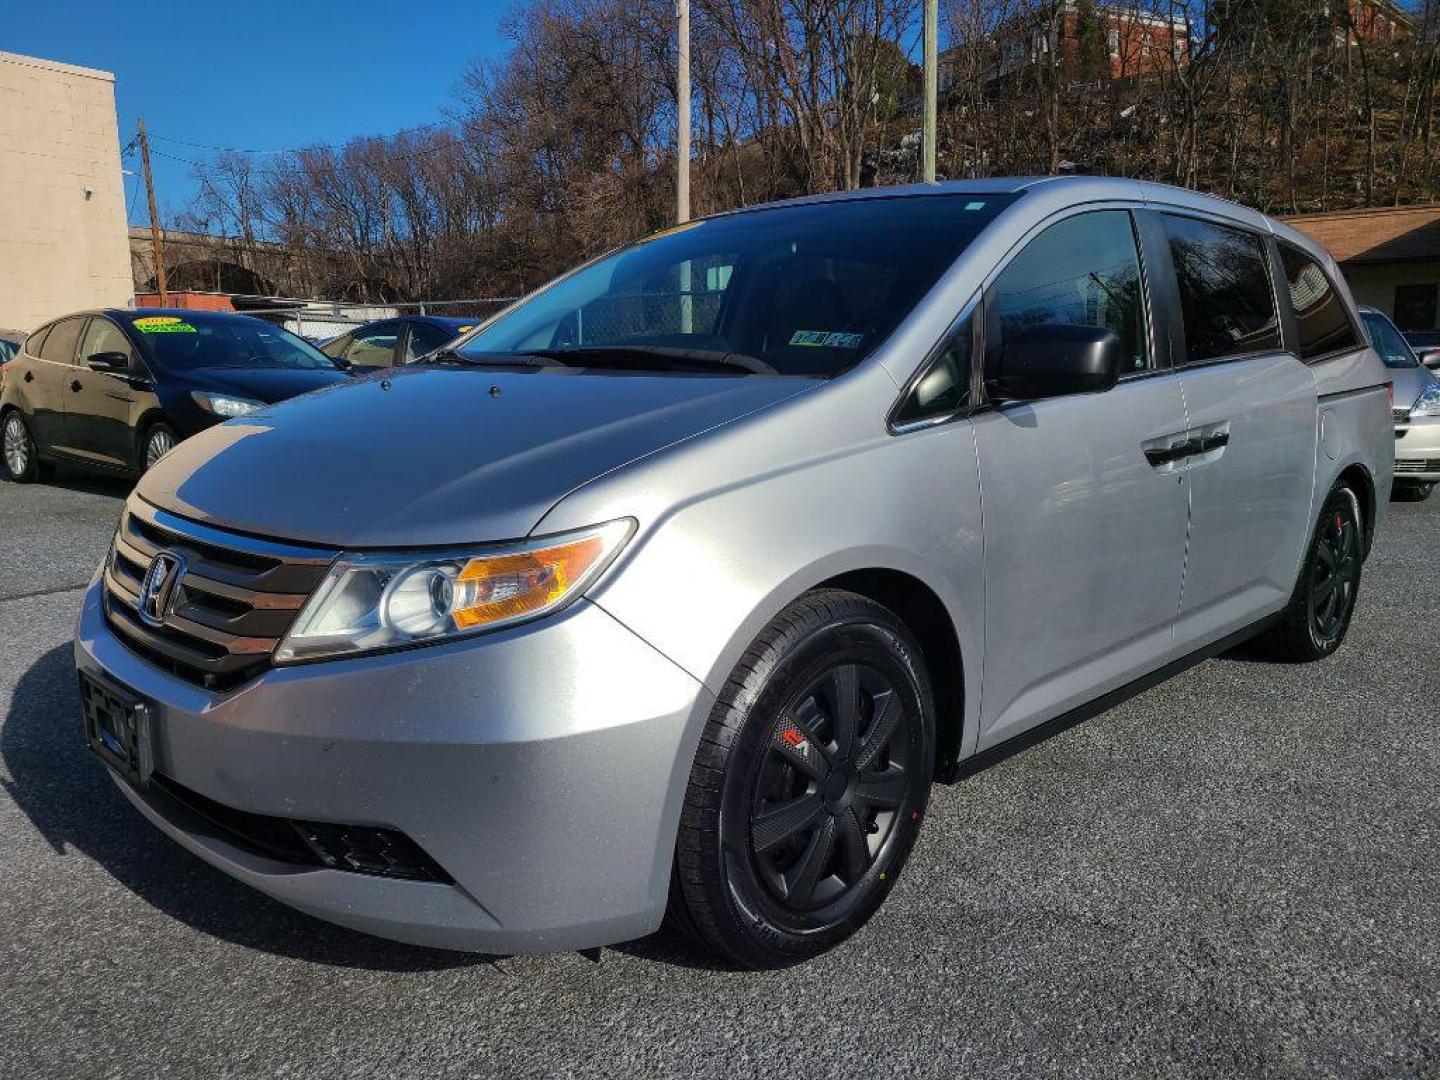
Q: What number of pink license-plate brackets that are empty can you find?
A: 0